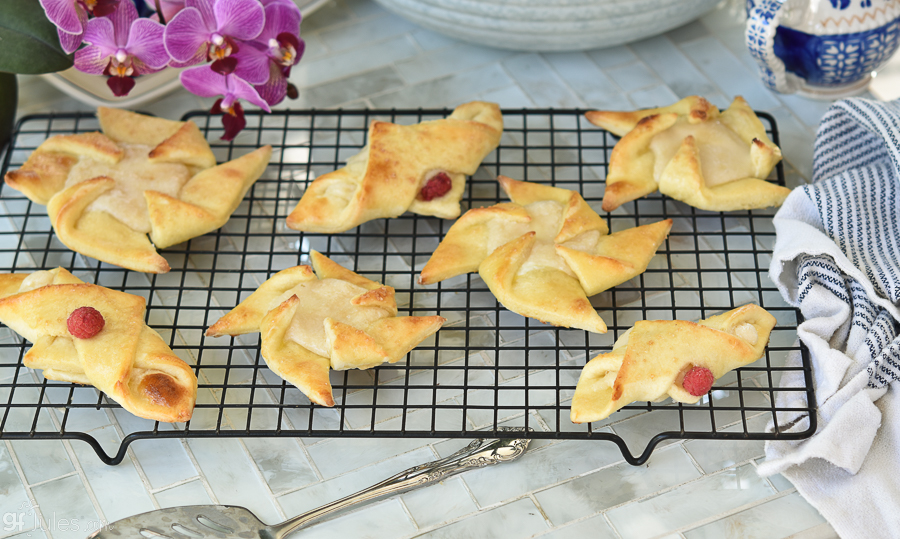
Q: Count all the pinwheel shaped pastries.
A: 4